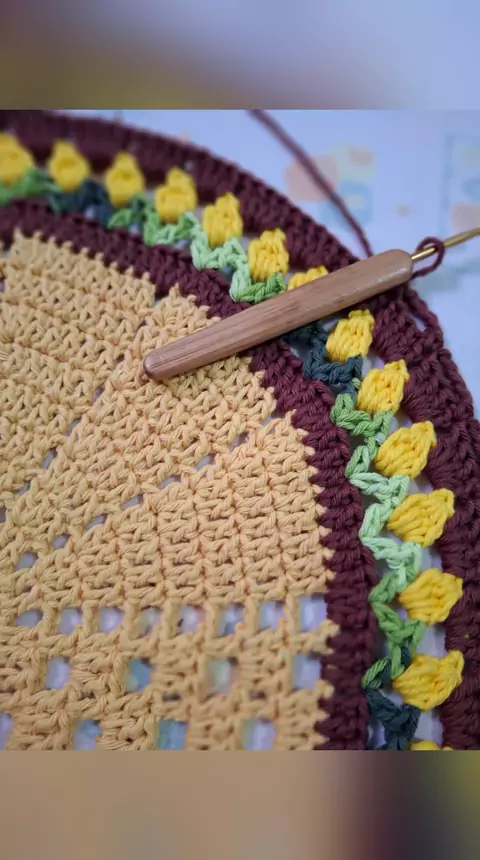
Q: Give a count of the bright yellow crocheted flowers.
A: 14